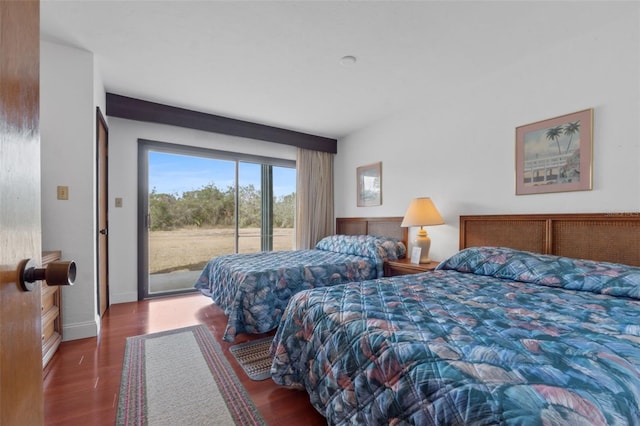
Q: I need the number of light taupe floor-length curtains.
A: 1